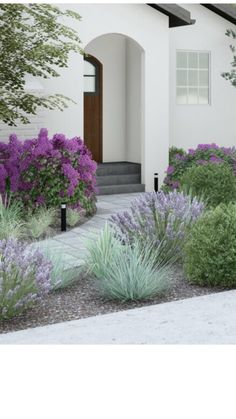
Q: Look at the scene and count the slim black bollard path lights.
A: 2